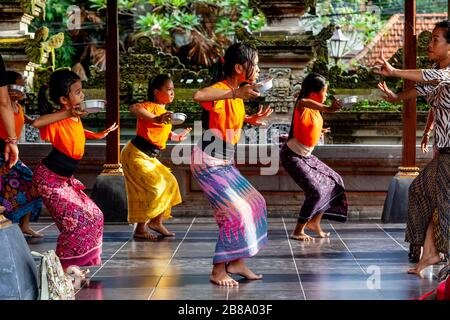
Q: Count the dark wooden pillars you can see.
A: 2